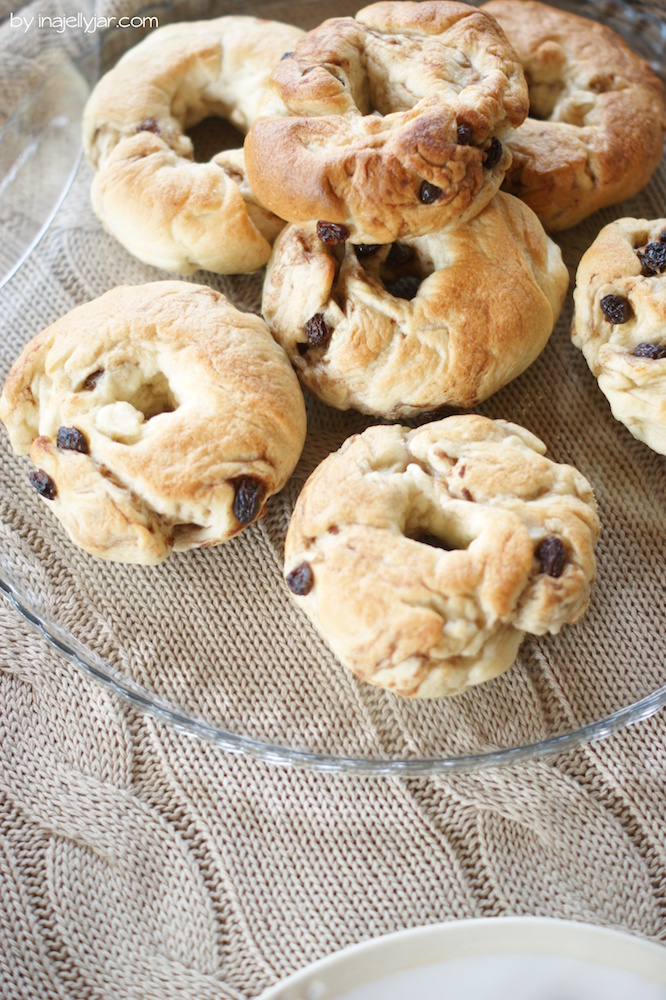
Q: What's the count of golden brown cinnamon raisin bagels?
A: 7